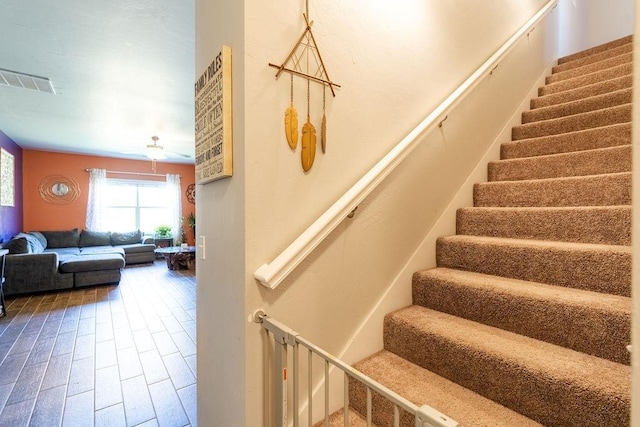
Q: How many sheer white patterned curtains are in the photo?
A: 2